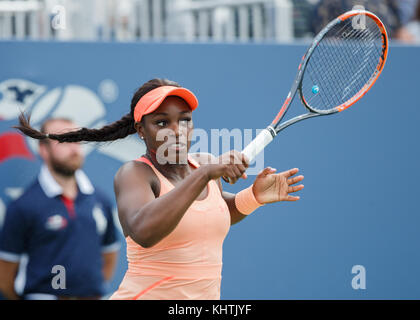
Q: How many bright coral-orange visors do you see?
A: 1